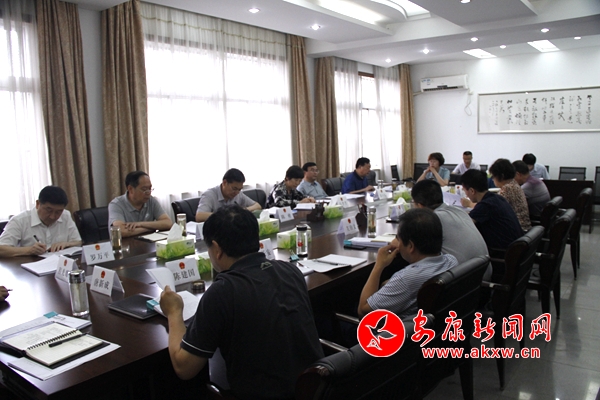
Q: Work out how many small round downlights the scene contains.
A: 9